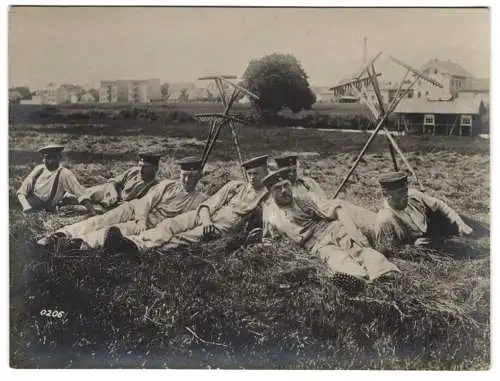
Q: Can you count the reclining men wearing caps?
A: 7